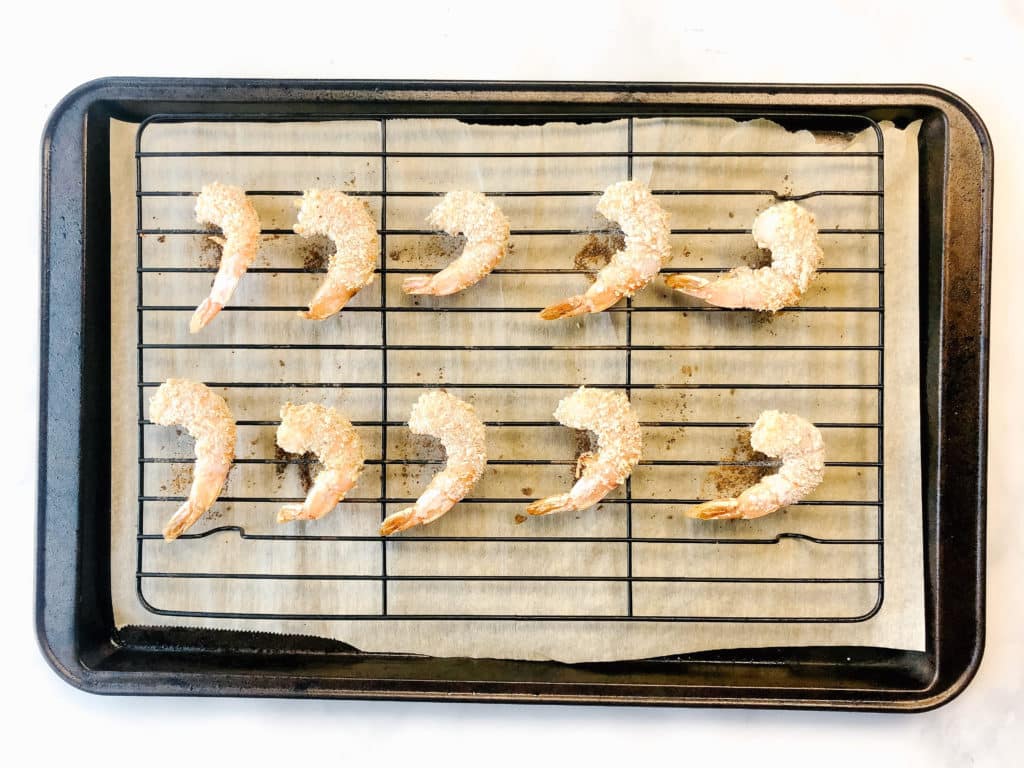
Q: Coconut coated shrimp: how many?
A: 10